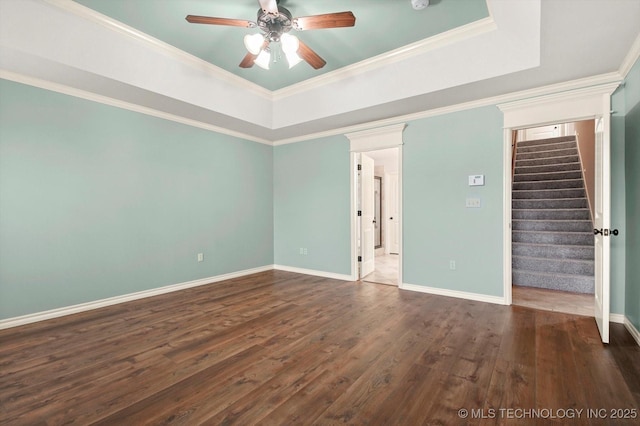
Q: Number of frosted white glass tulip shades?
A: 4